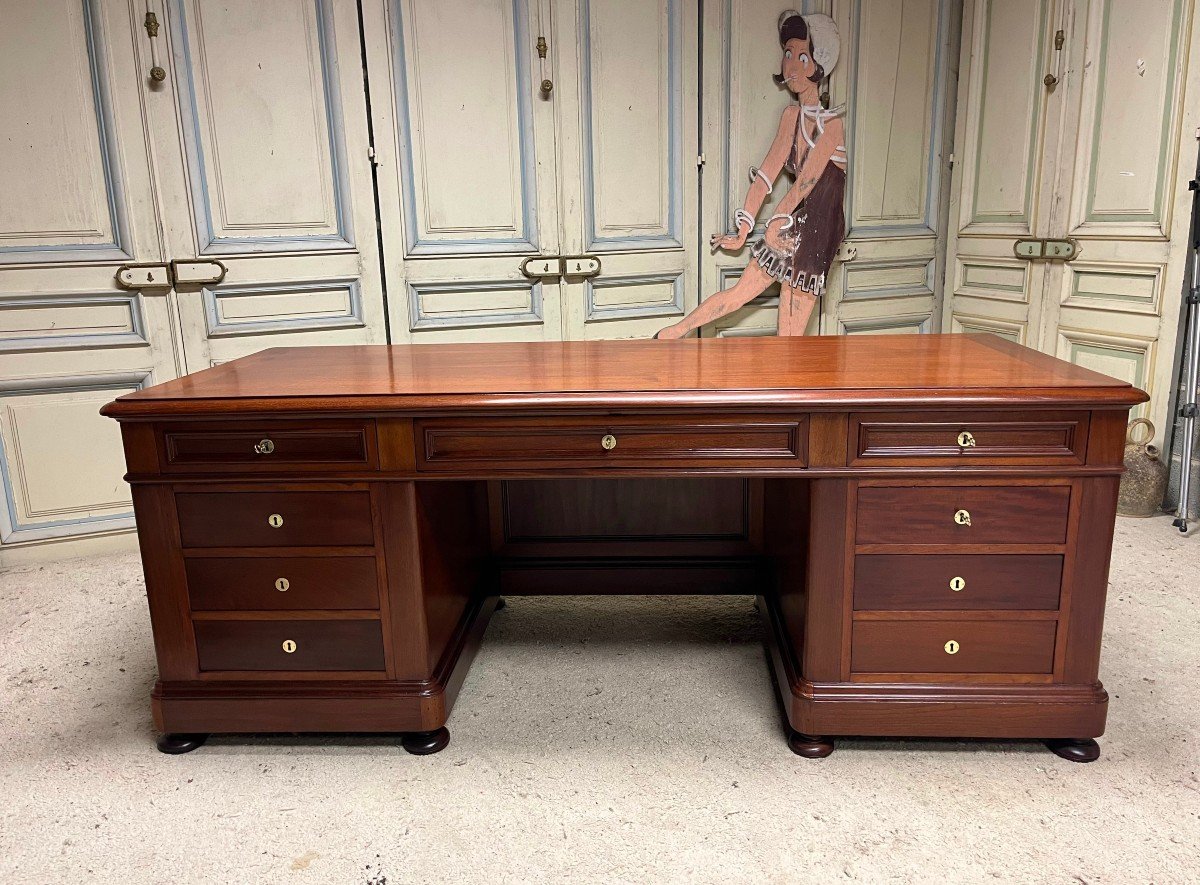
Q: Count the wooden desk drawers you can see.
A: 9